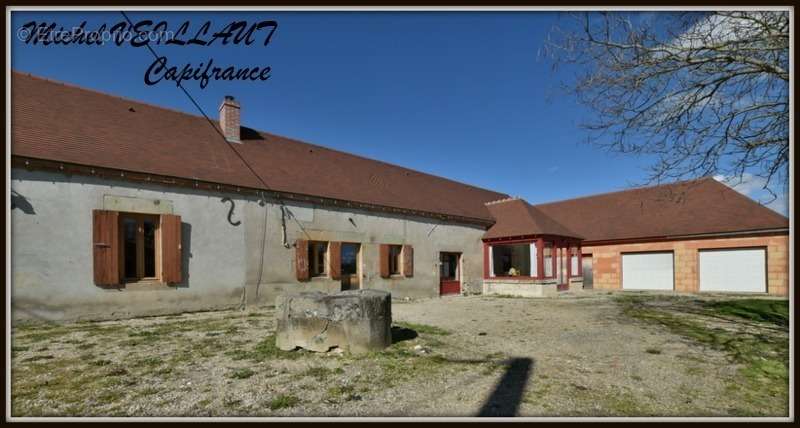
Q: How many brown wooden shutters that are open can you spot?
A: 6